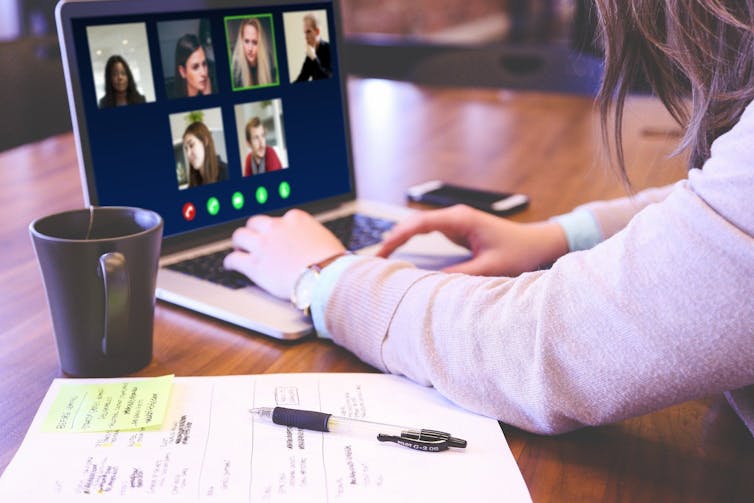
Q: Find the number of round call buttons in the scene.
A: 5